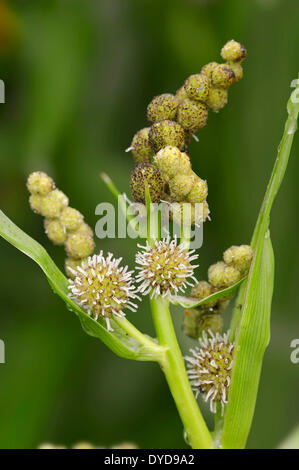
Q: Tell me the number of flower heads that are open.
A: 3